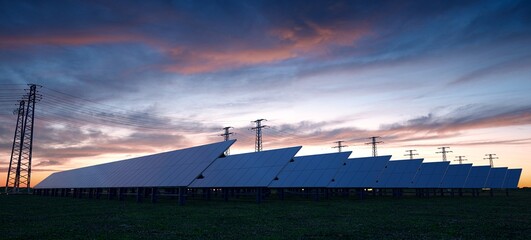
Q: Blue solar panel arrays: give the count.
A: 10